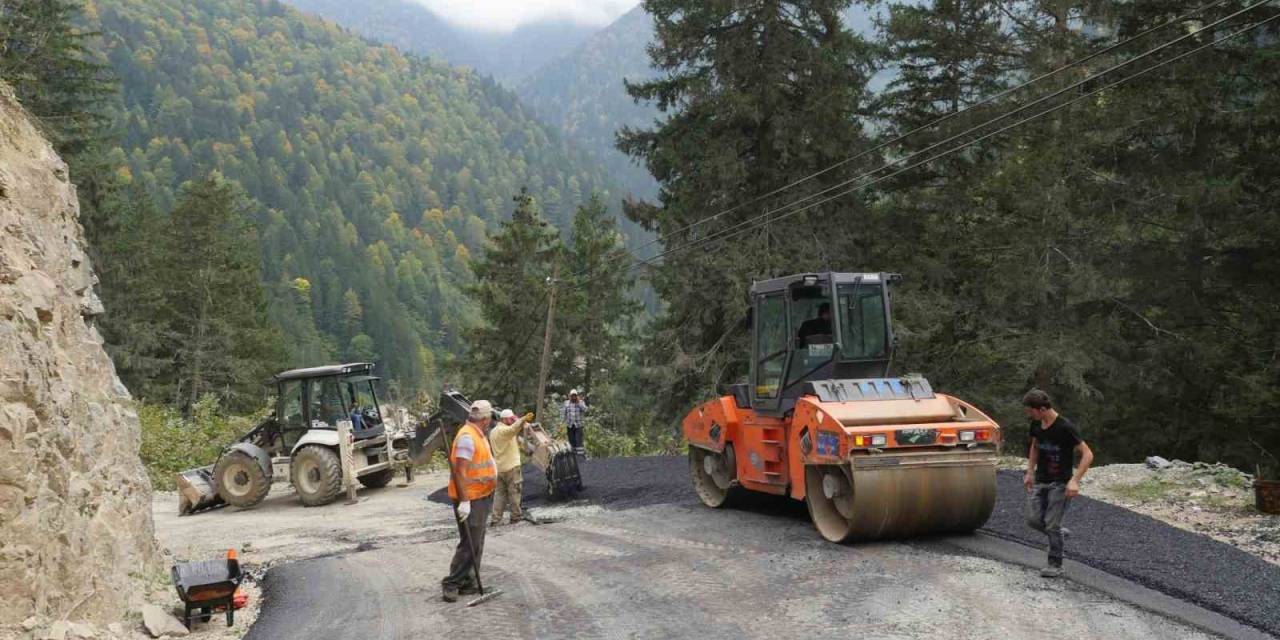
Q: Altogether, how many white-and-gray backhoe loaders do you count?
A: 1